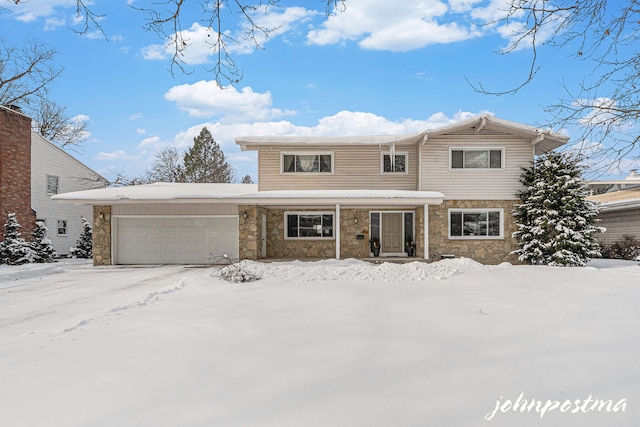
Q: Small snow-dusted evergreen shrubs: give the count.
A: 3